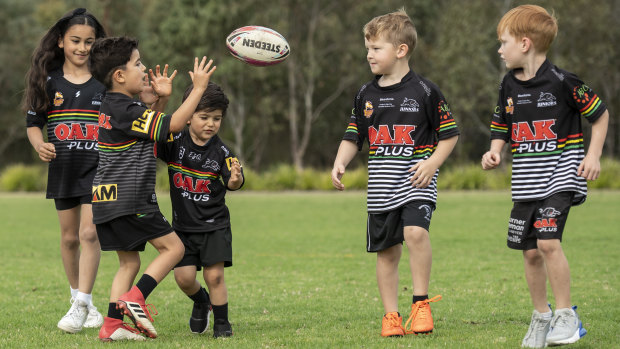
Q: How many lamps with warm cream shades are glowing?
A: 0